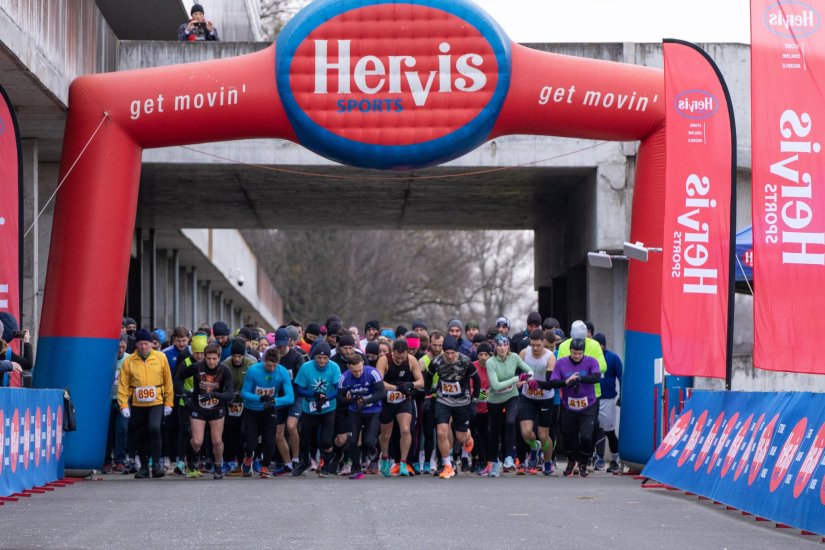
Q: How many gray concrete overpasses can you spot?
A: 1